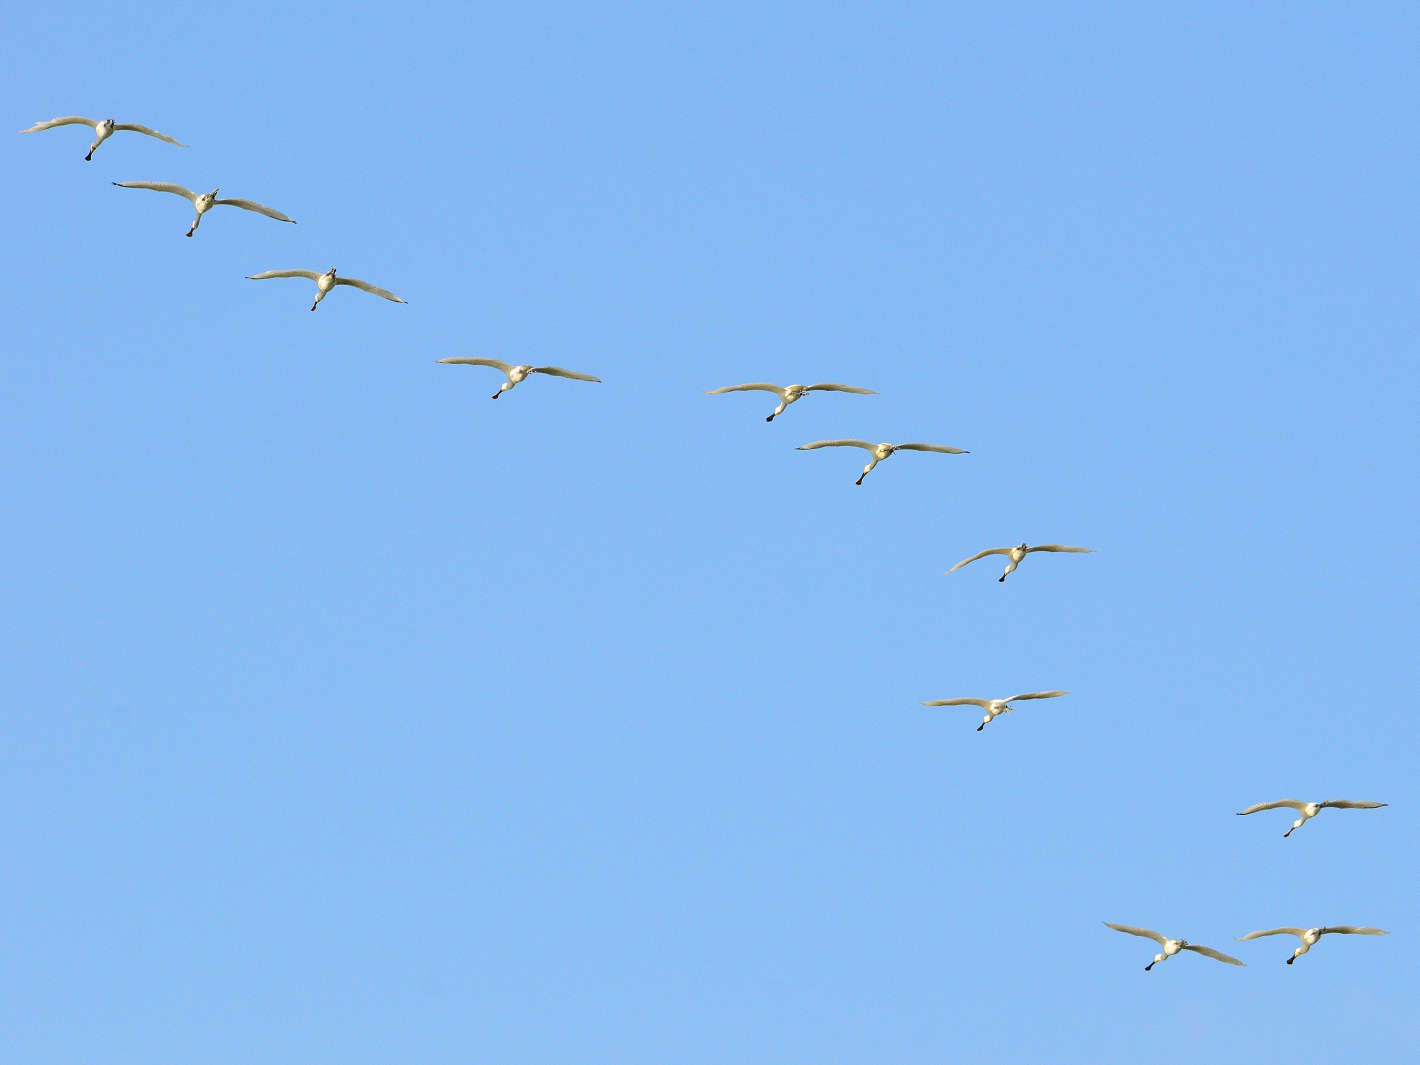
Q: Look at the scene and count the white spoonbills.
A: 11